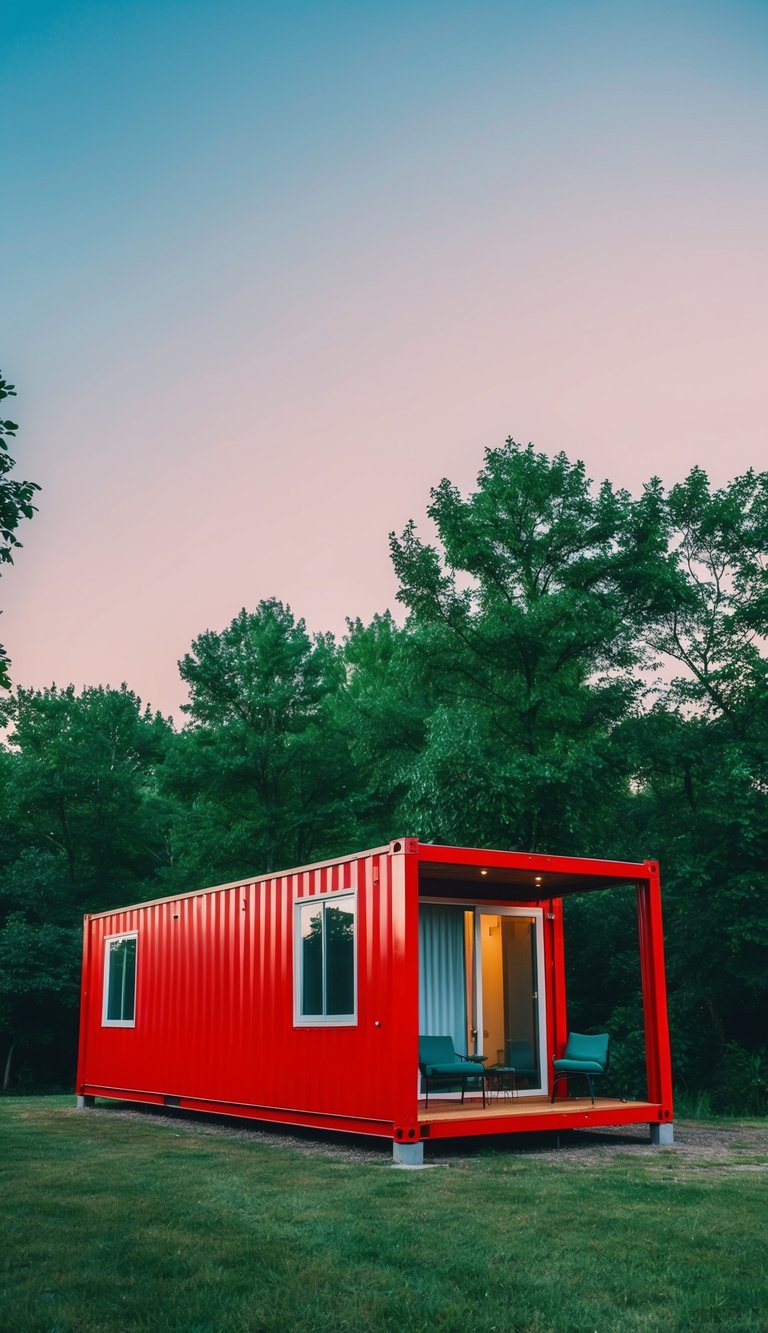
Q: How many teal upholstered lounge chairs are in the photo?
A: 2